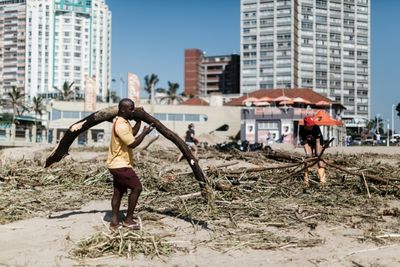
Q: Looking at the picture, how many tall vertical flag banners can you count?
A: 2